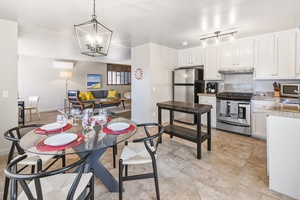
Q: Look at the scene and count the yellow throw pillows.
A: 3